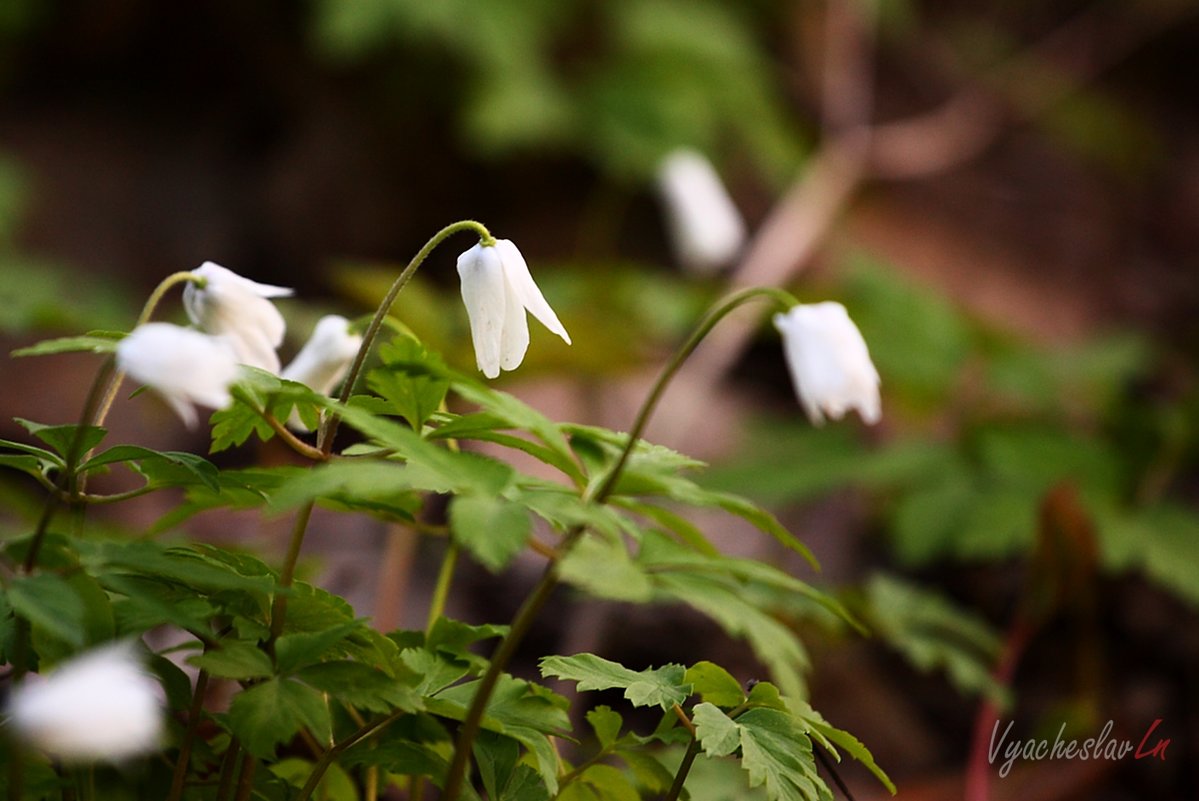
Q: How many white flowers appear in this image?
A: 7